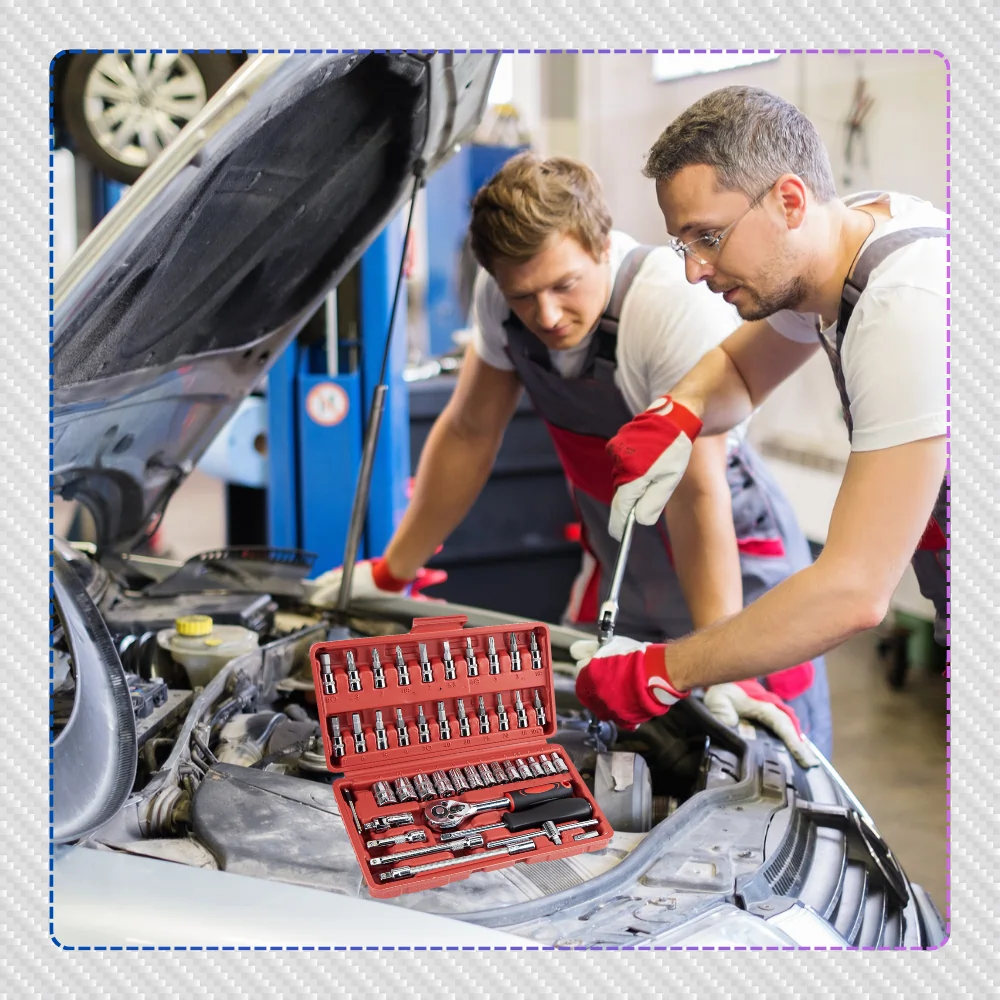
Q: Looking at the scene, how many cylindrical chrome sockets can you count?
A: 13